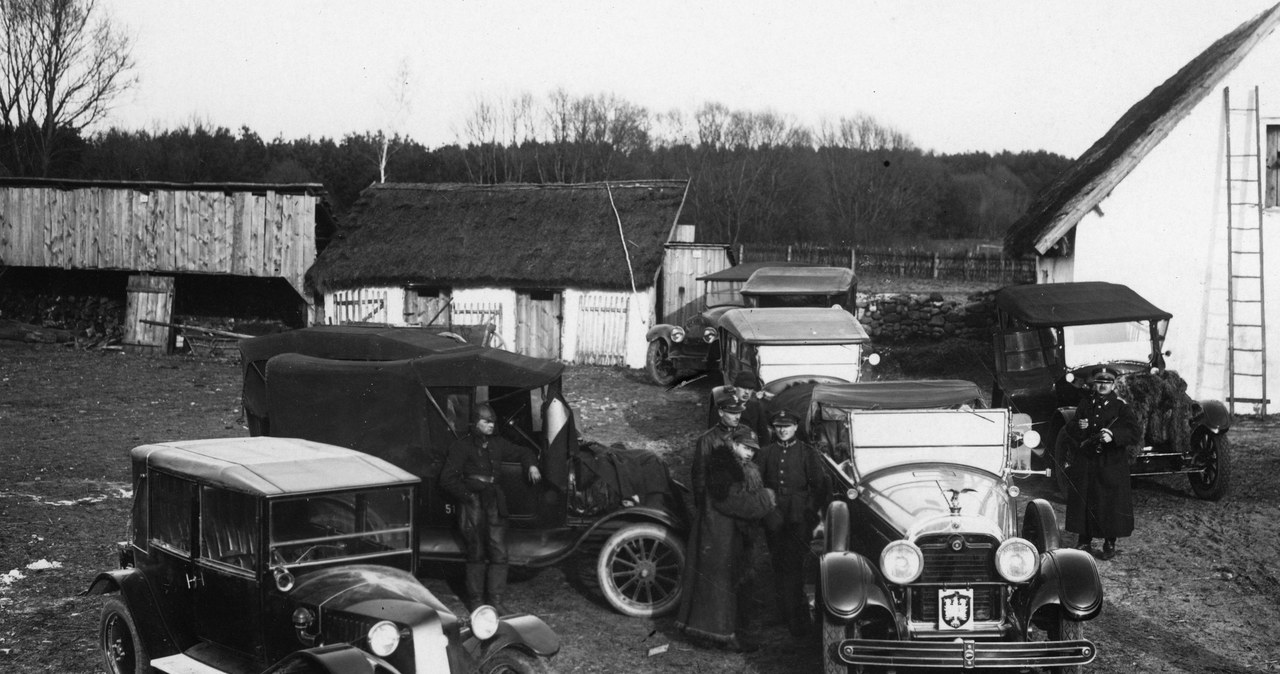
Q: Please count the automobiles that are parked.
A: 8